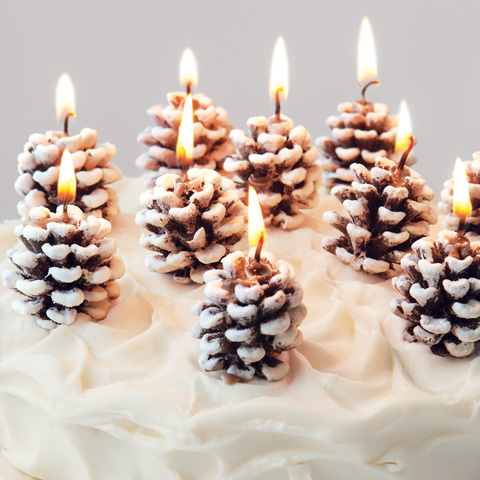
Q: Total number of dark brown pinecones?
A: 10